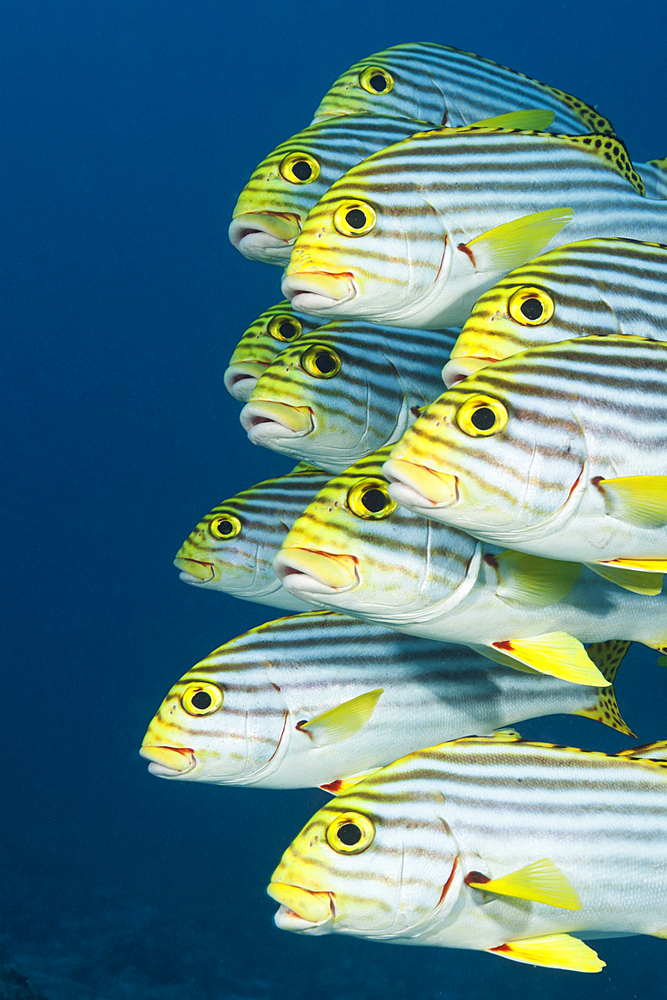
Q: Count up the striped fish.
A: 11